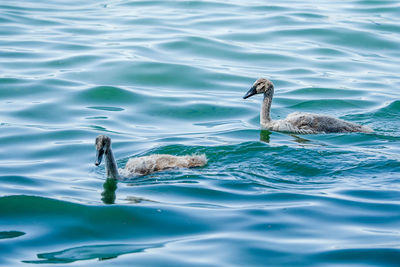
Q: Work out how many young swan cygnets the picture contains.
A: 2